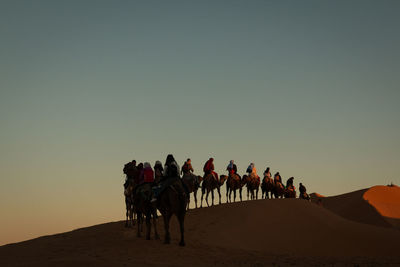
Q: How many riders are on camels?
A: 13